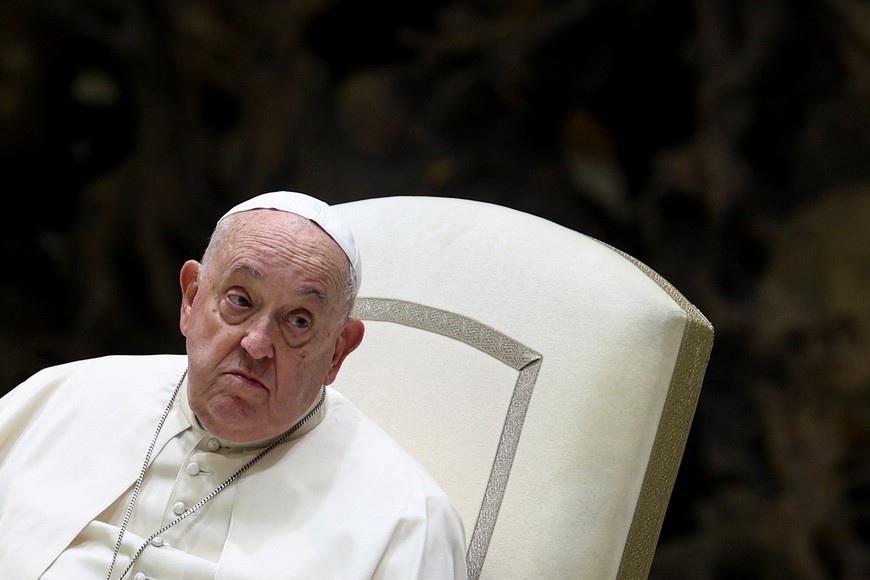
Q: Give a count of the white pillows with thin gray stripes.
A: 0